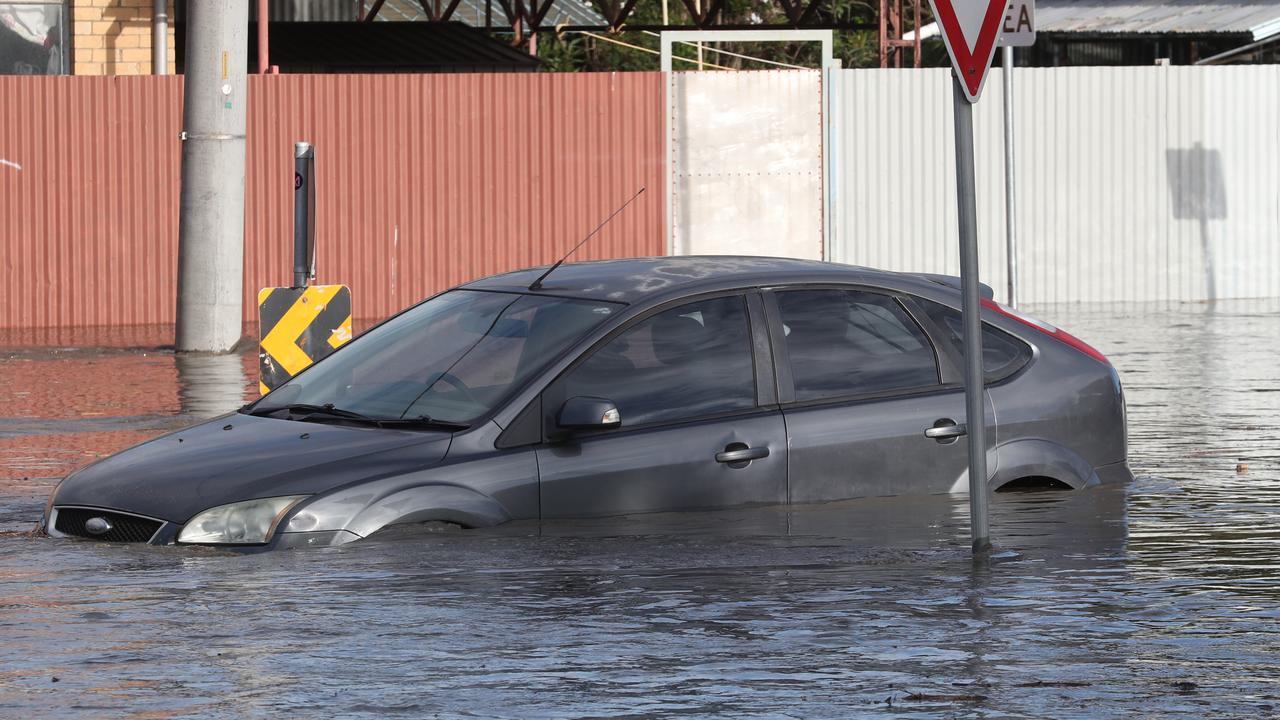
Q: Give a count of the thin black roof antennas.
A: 1